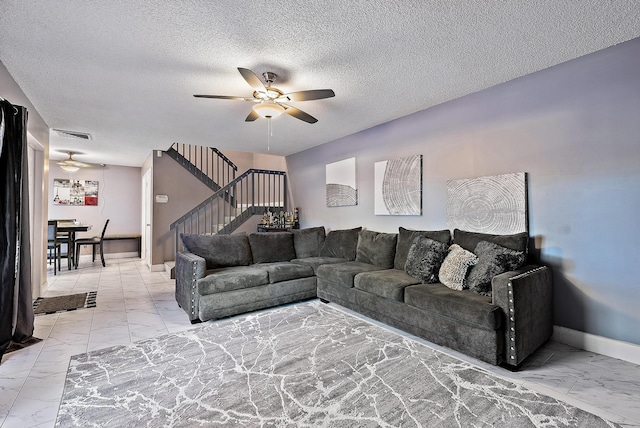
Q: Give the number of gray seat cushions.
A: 6